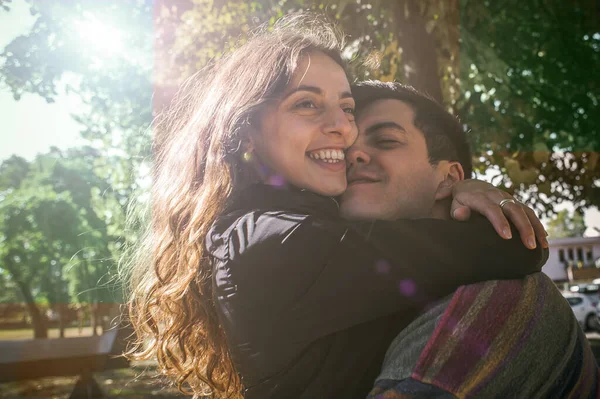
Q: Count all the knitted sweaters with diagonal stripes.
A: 1